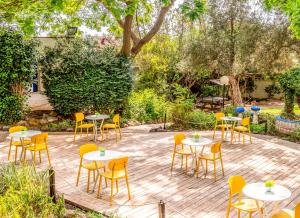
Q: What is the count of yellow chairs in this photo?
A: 12